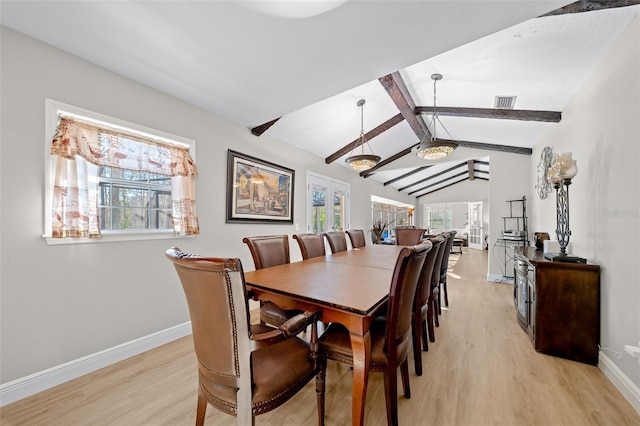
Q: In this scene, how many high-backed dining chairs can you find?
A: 10